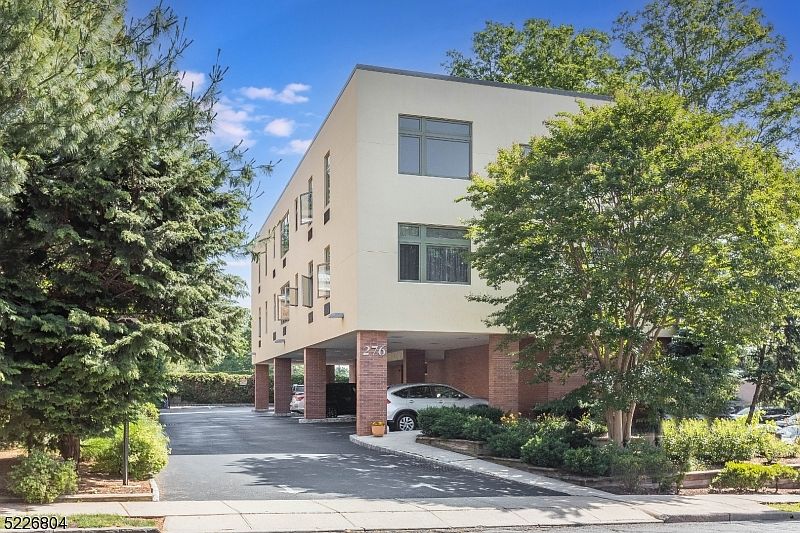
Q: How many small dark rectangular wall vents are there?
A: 10